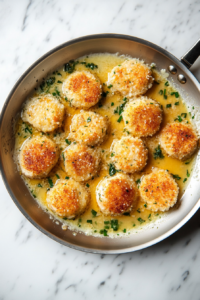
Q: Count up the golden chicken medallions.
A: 12